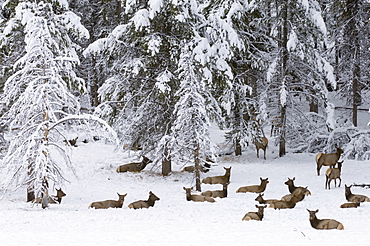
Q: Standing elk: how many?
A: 3